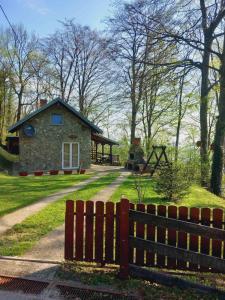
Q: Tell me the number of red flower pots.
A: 5